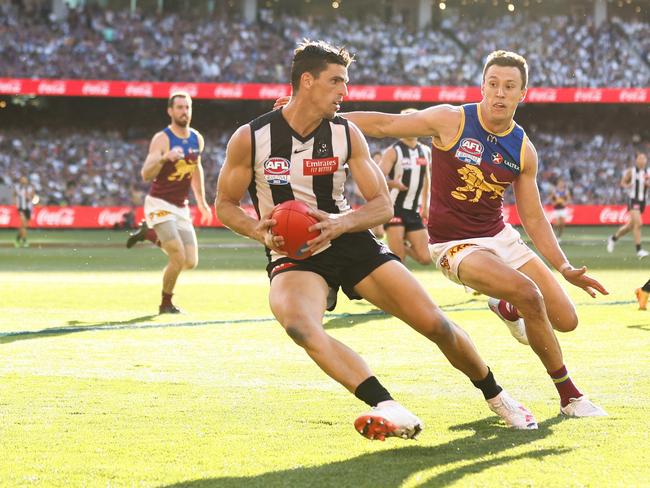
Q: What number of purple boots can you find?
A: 0